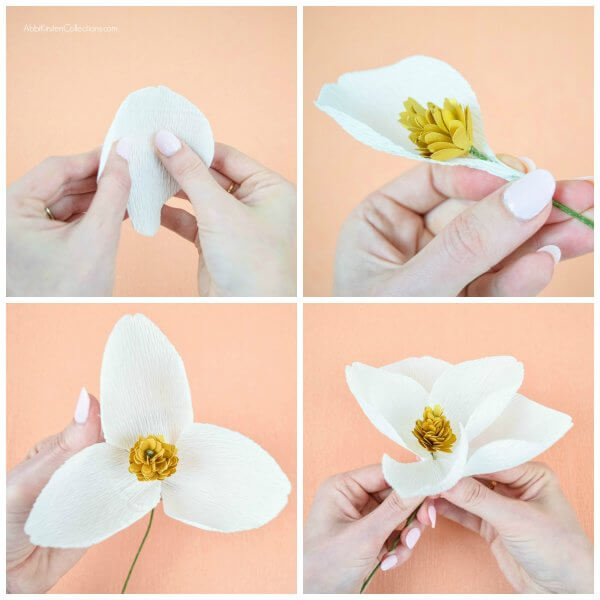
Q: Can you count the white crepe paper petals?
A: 10